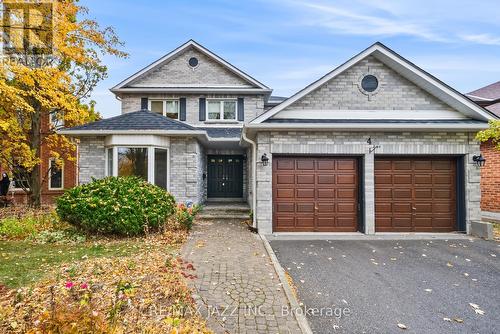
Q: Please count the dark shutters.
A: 4